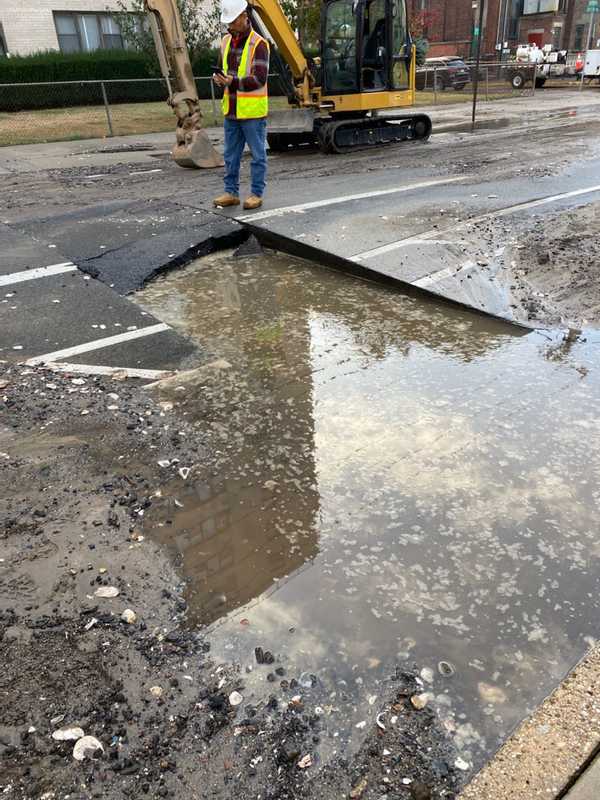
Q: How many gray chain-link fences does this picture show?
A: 1